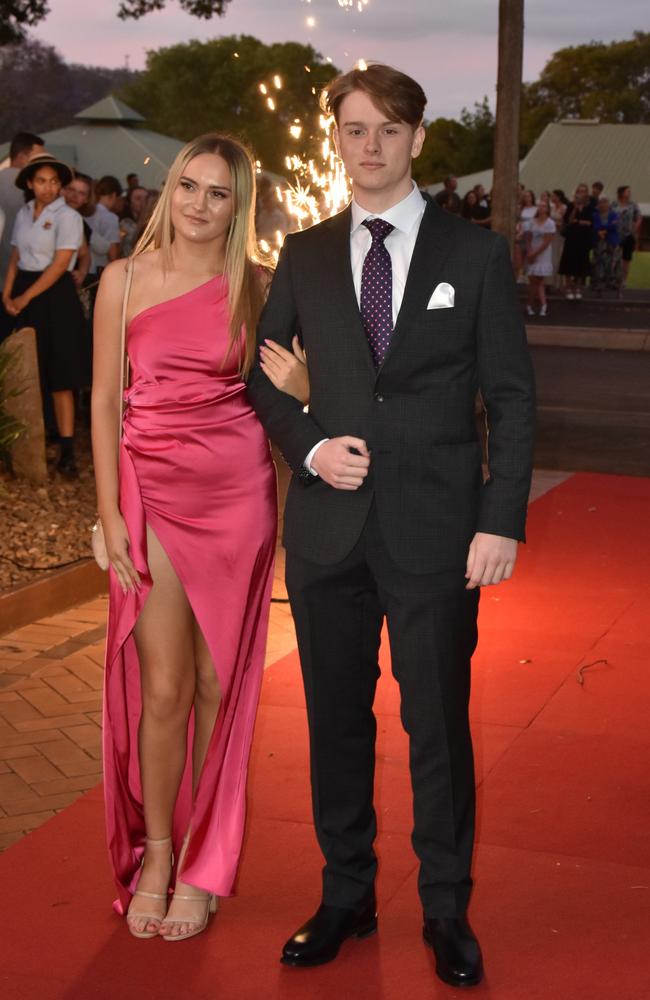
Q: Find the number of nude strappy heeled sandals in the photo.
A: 2